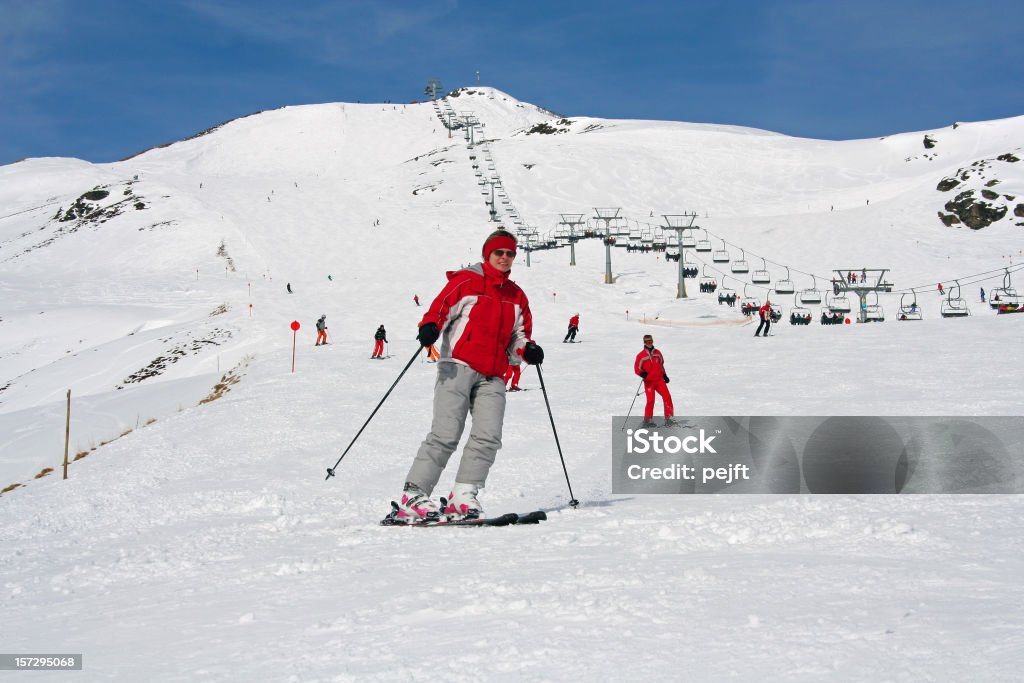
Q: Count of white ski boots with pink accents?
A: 2